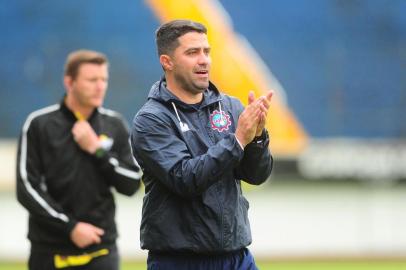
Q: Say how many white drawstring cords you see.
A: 2